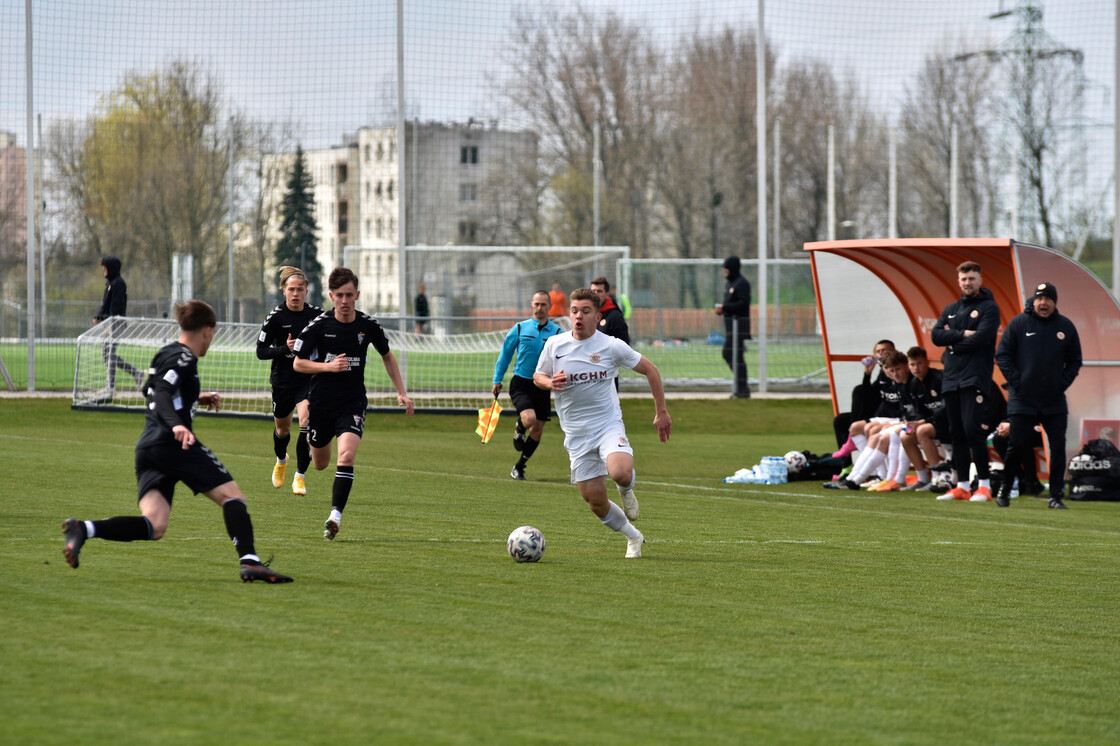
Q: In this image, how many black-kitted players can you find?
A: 3